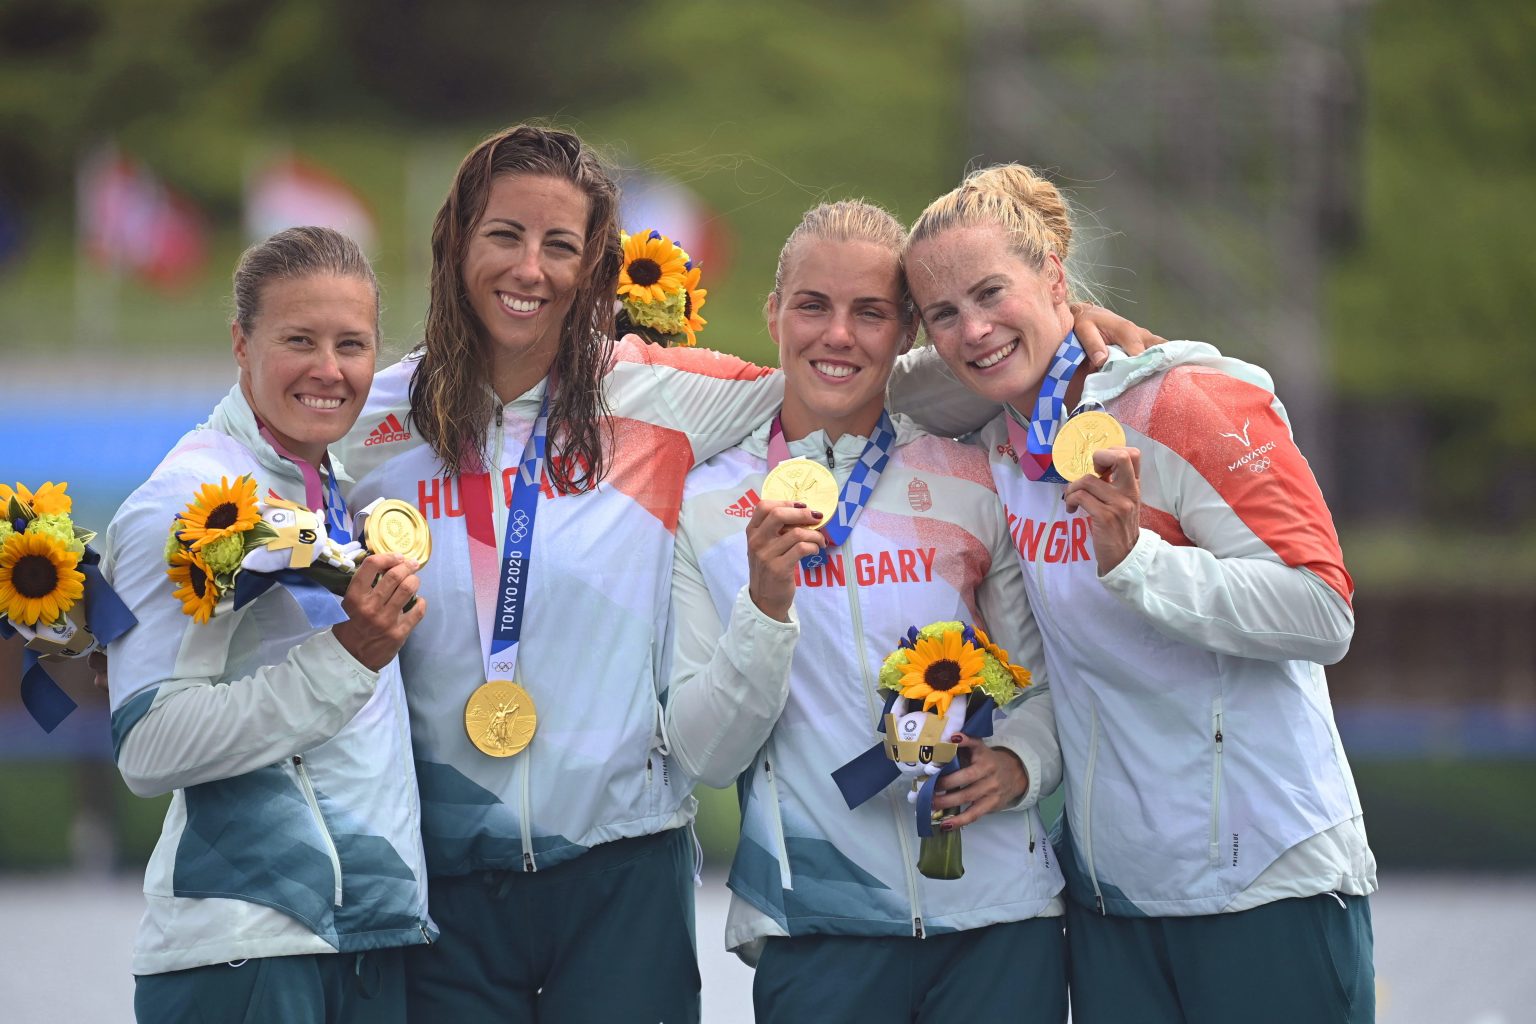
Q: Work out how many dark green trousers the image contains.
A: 4